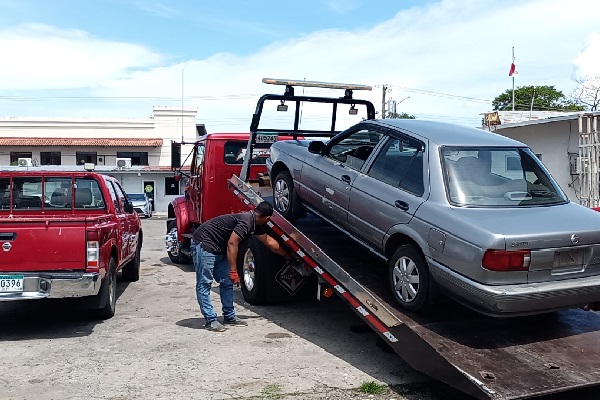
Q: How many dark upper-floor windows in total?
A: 4